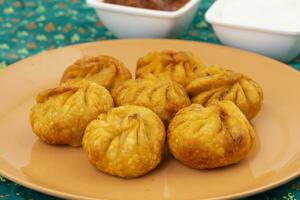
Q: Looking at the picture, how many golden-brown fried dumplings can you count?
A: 7